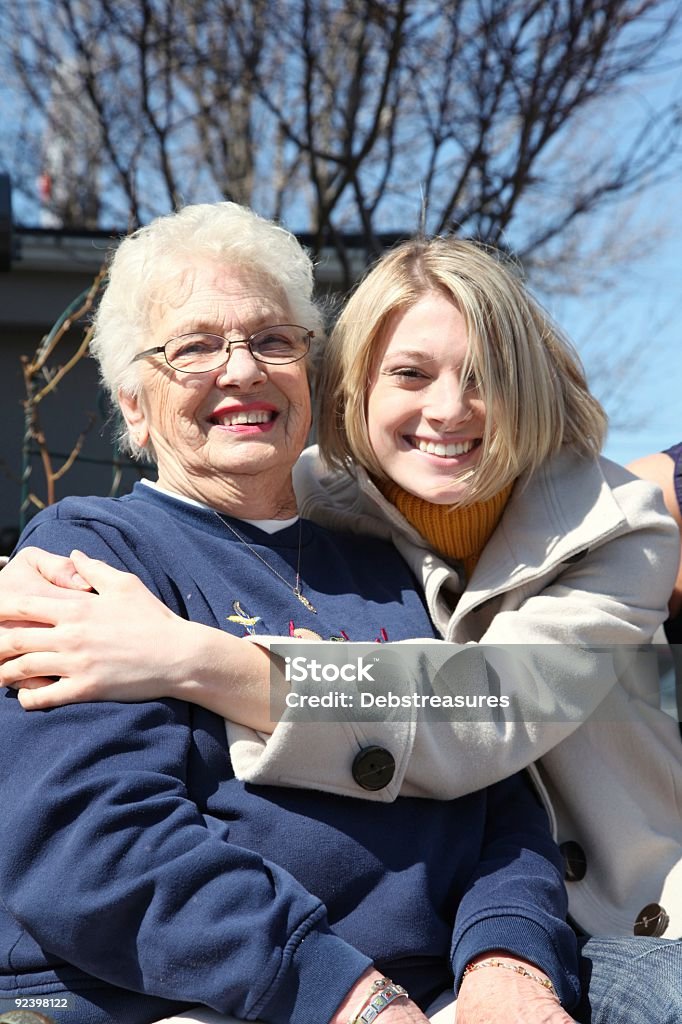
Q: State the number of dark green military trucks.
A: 0